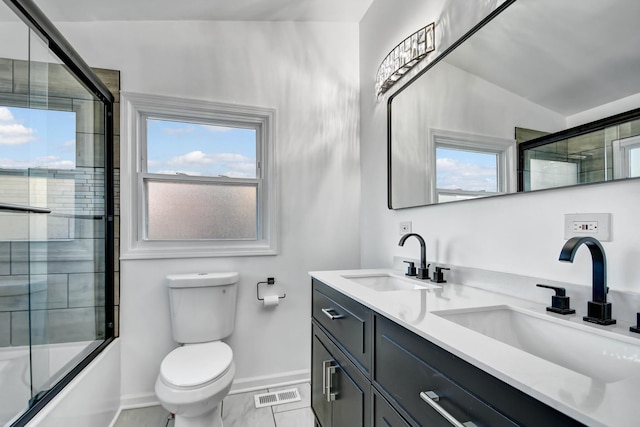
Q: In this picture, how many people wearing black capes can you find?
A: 0